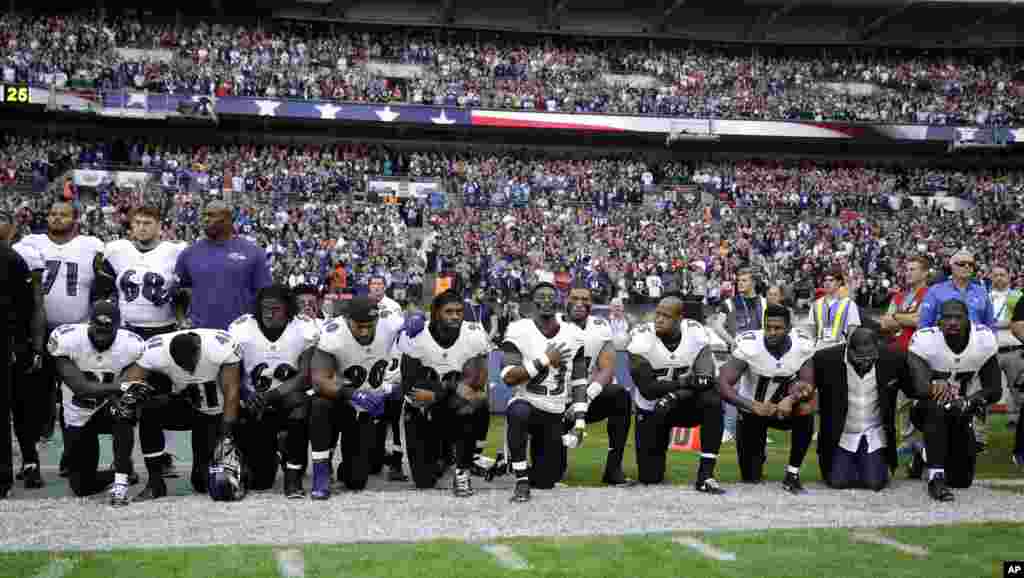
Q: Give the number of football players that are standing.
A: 2